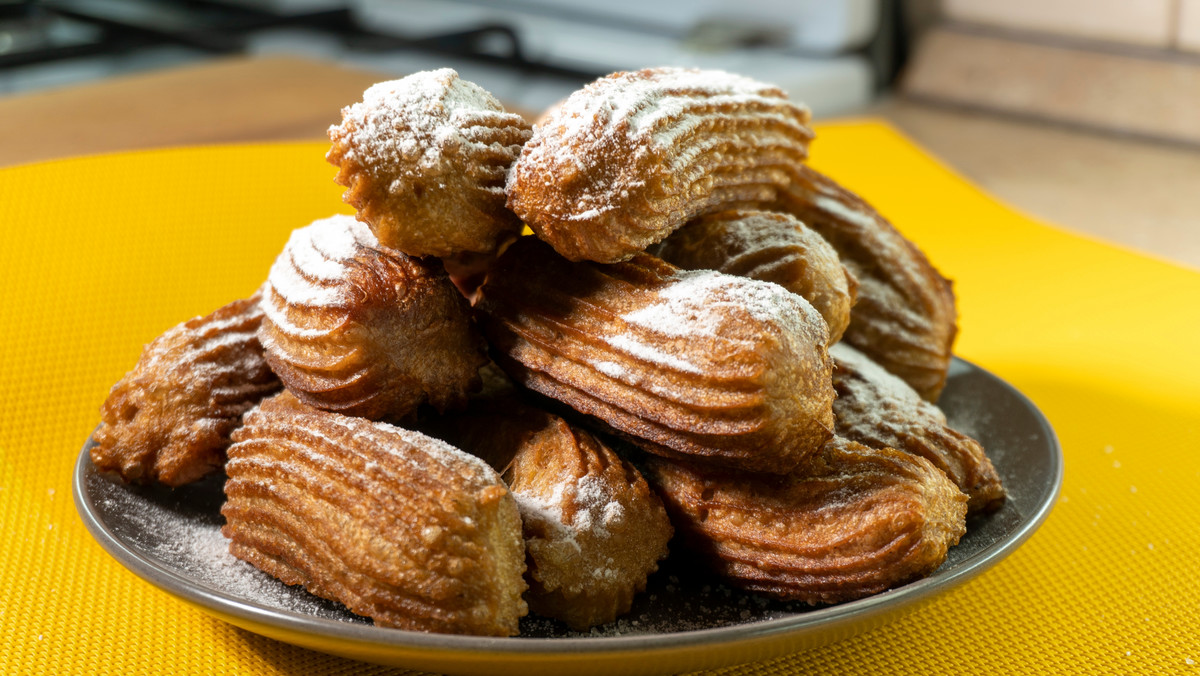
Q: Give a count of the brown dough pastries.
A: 11